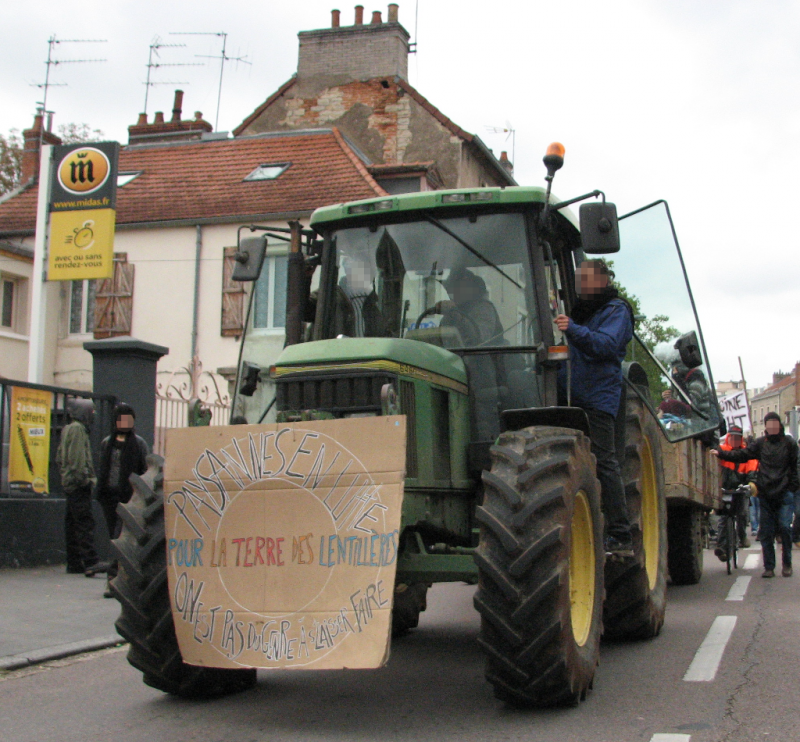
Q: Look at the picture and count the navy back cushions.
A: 0